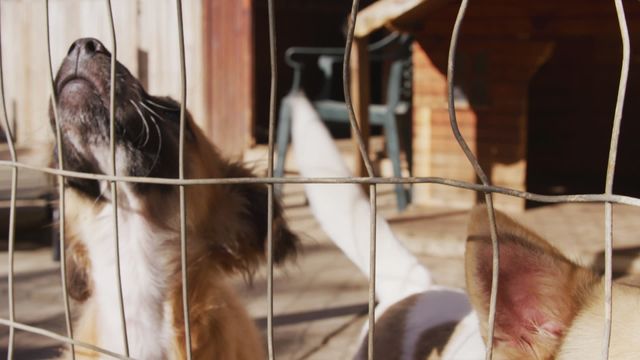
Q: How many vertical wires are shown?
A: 8